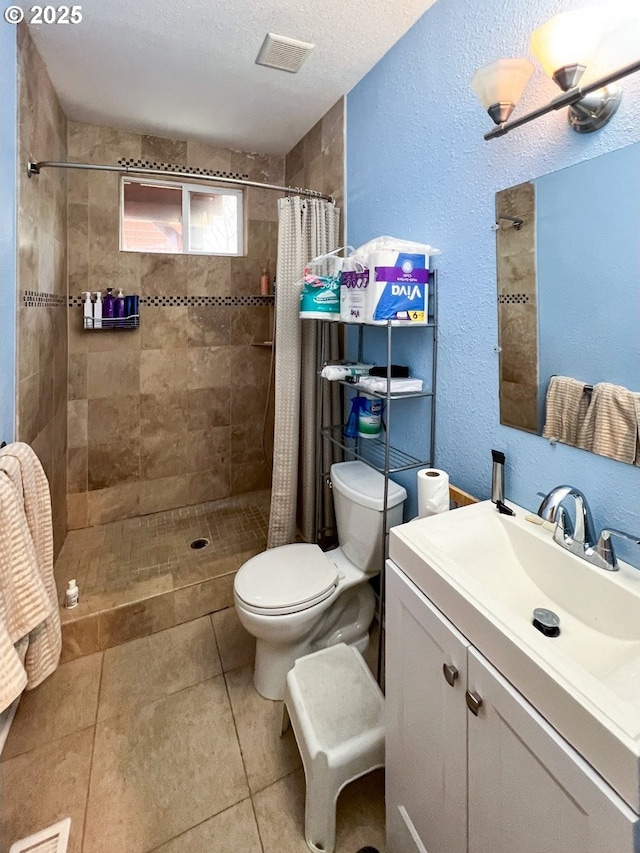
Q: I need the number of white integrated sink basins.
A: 1